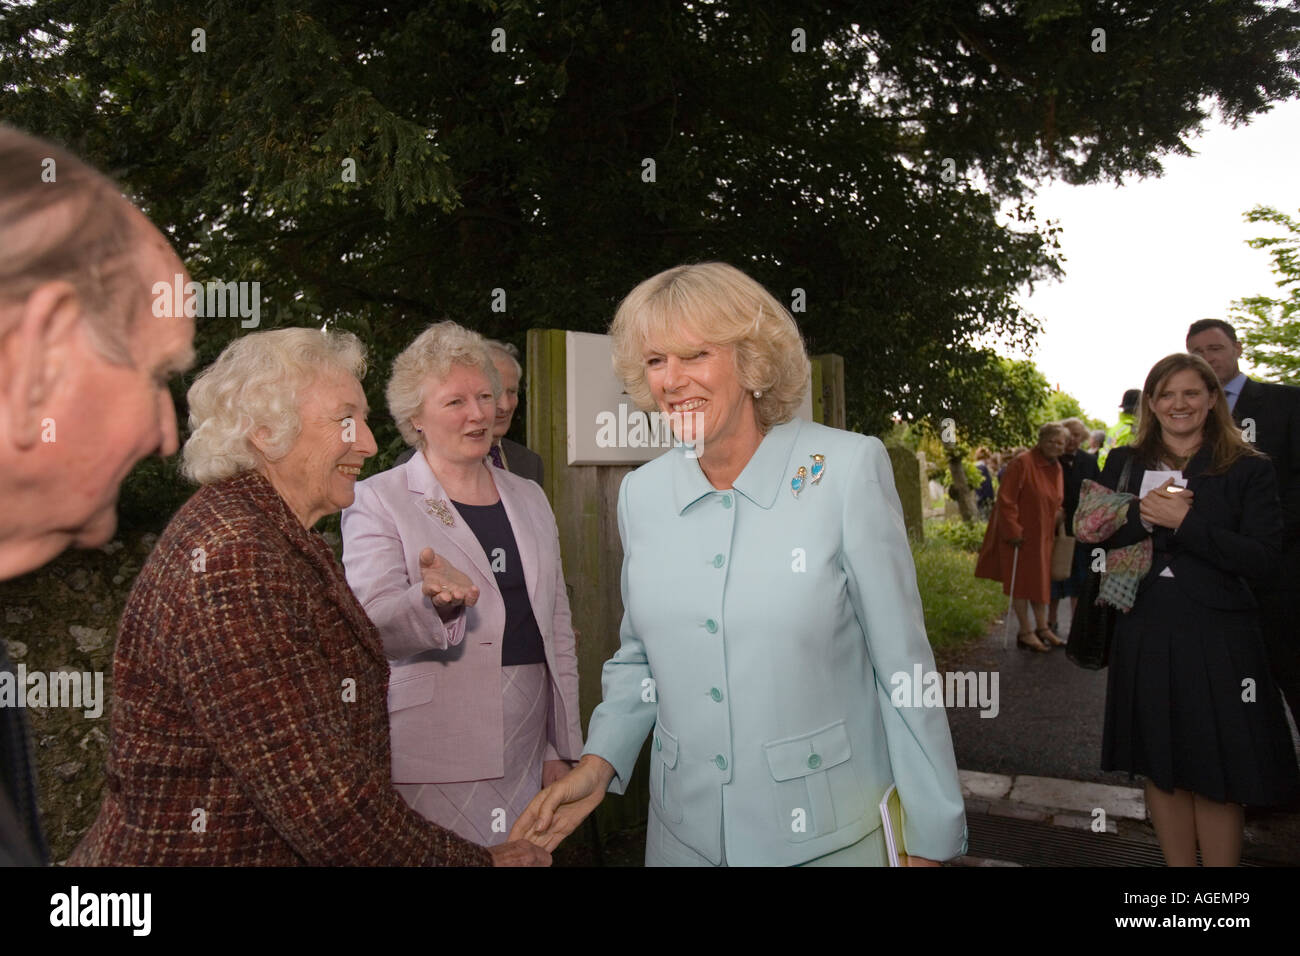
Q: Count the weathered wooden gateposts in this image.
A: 2